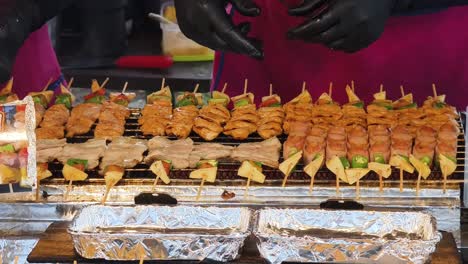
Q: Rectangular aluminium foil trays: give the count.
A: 2